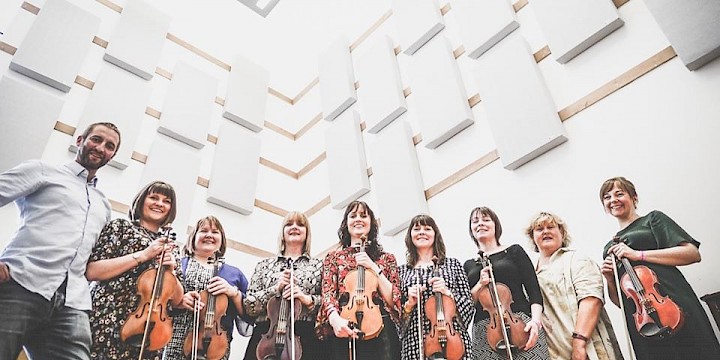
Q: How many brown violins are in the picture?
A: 7